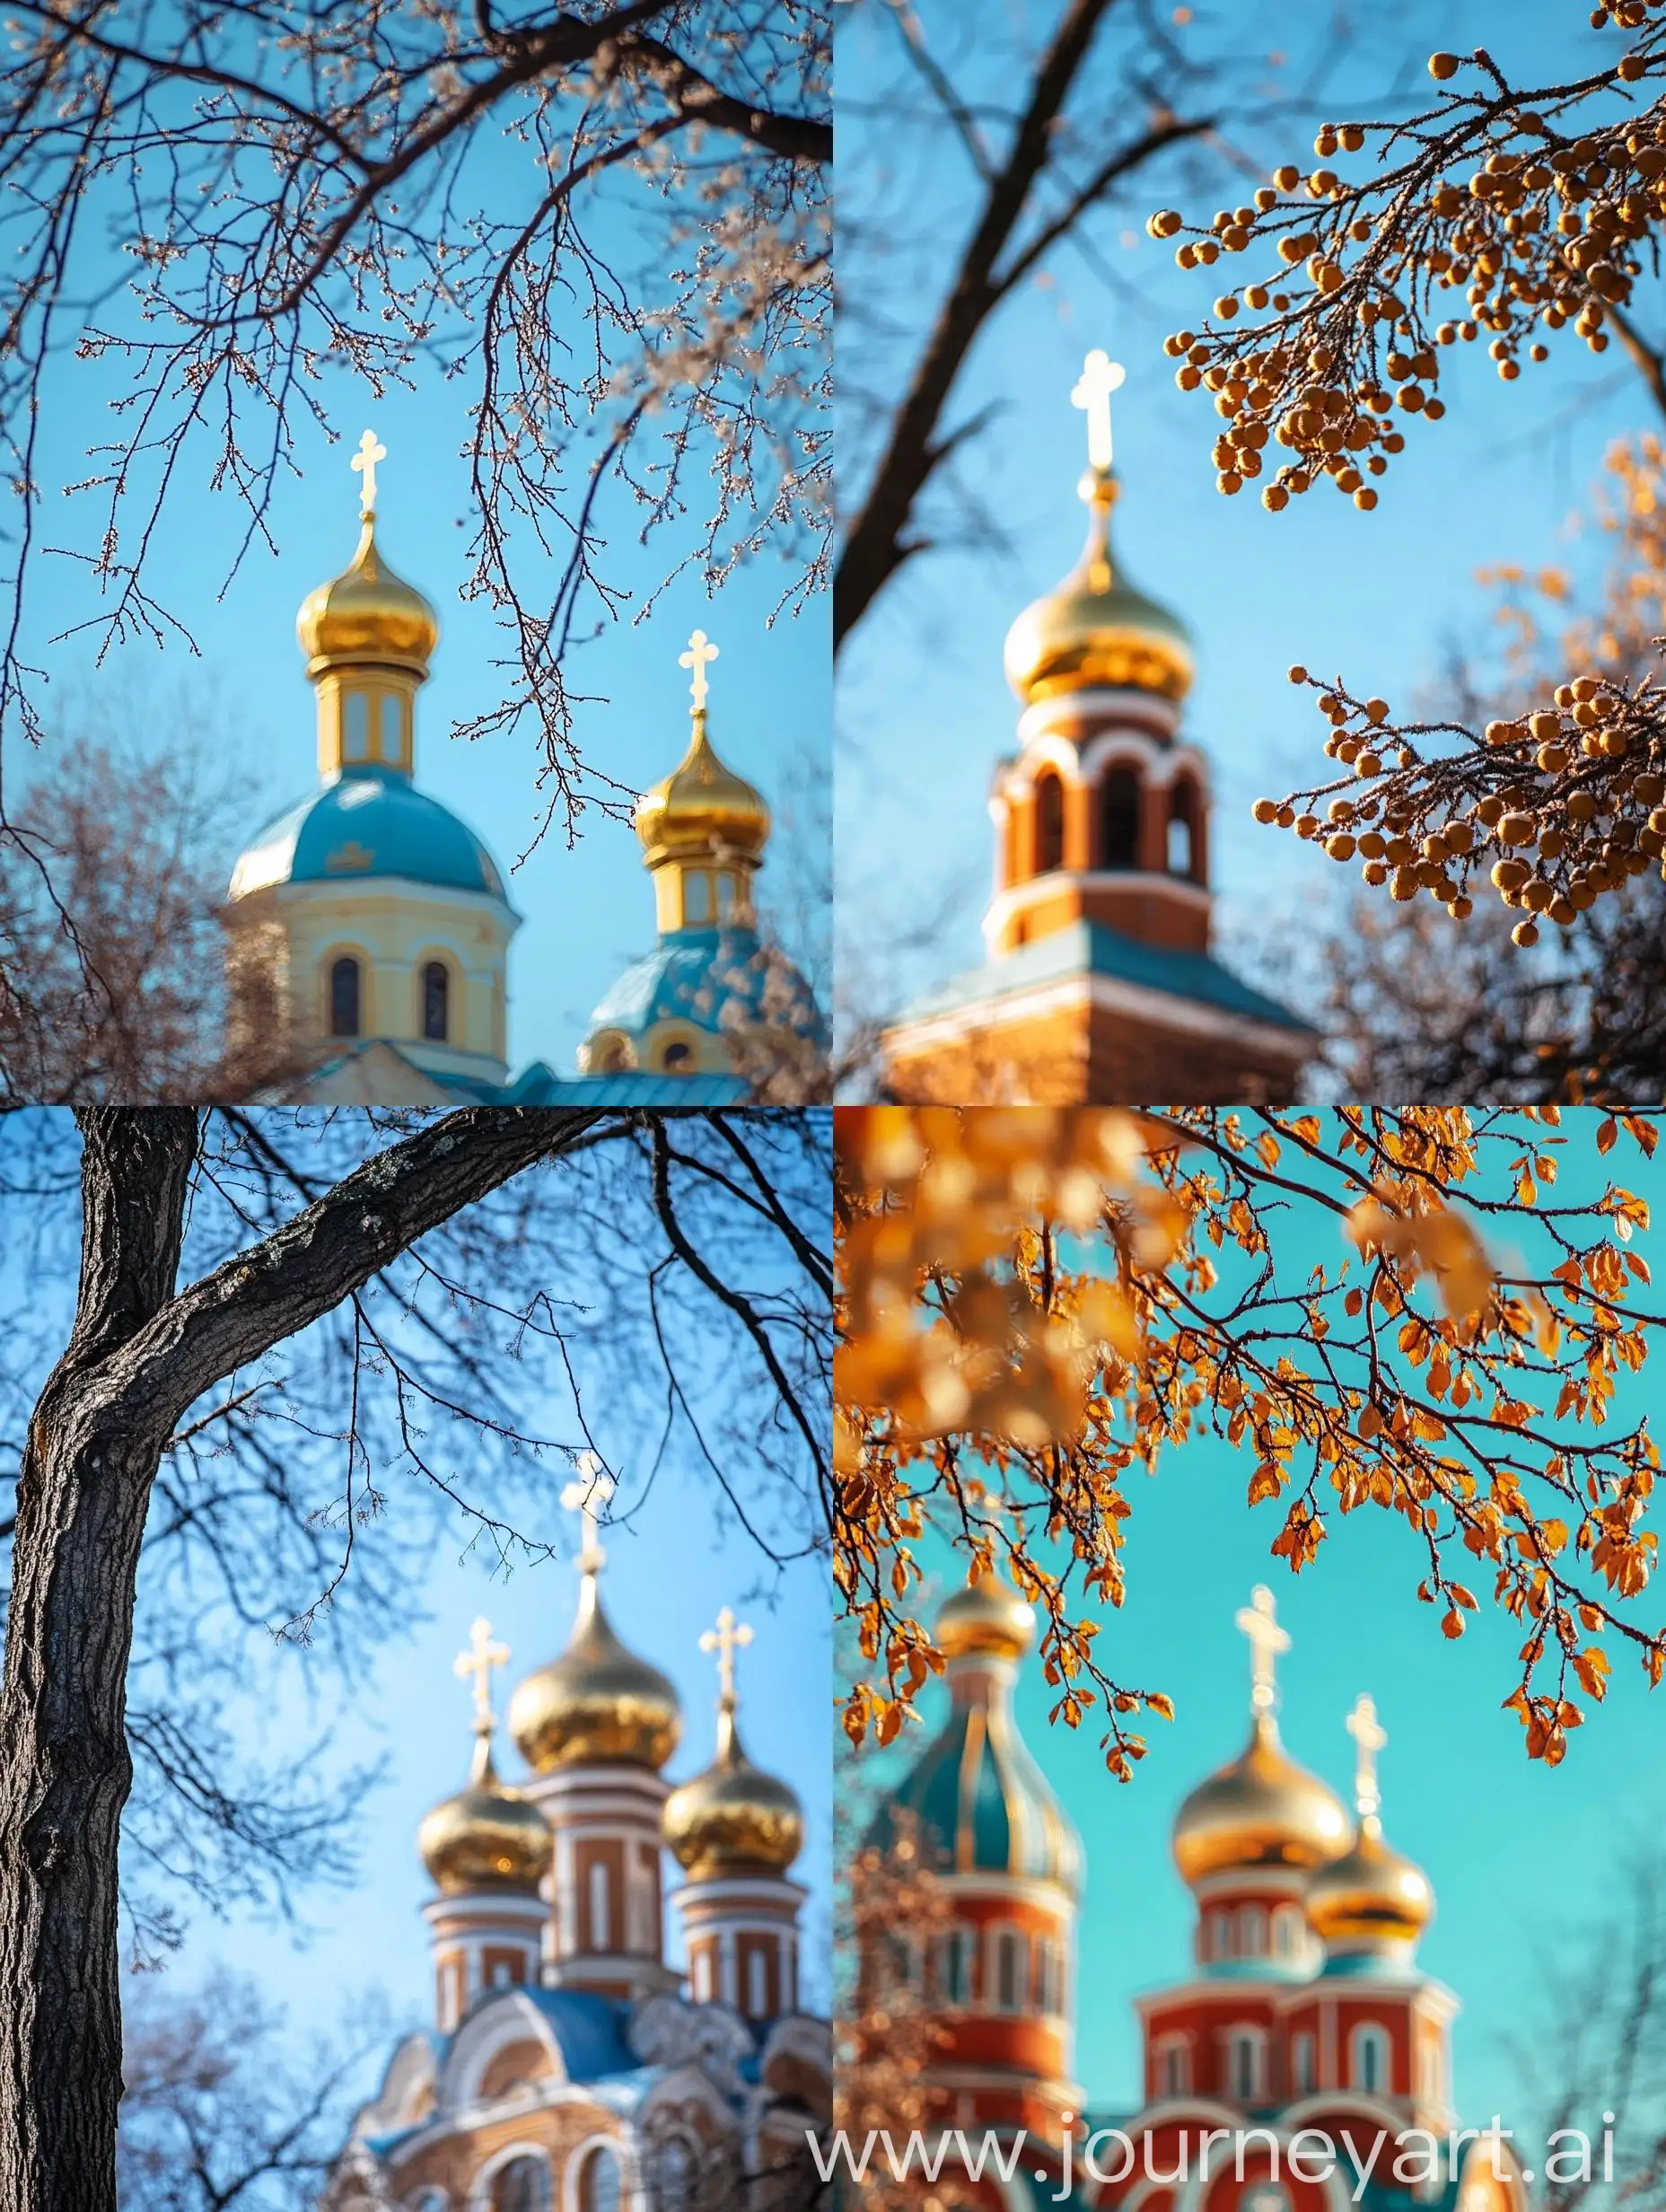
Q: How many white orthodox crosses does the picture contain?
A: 8